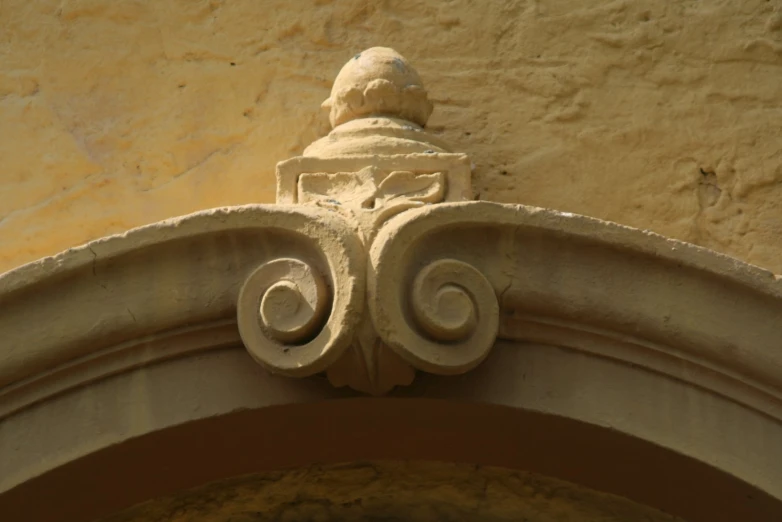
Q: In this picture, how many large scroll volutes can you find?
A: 2